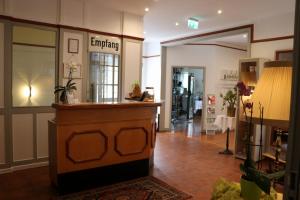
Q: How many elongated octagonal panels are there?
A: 2